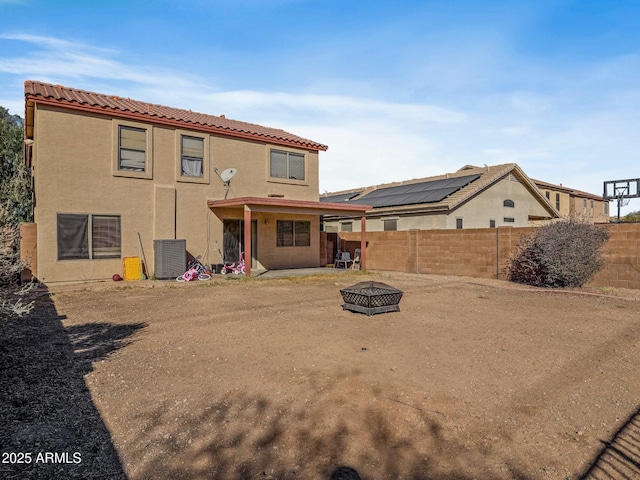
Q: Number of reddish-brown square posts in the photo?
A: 2